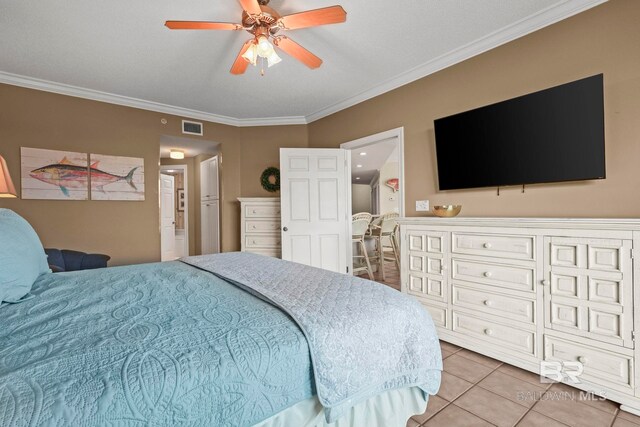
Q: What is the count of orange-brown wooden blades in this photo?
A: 5